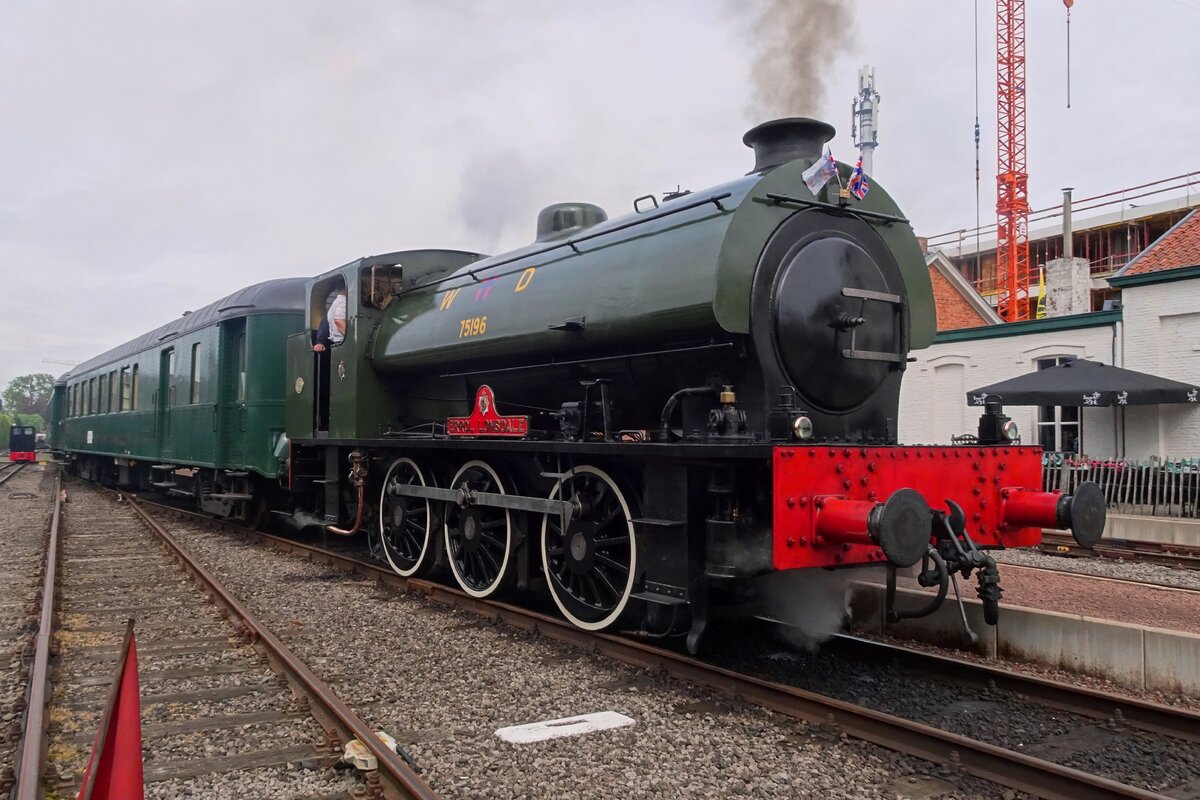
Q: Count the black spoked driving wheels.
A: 3